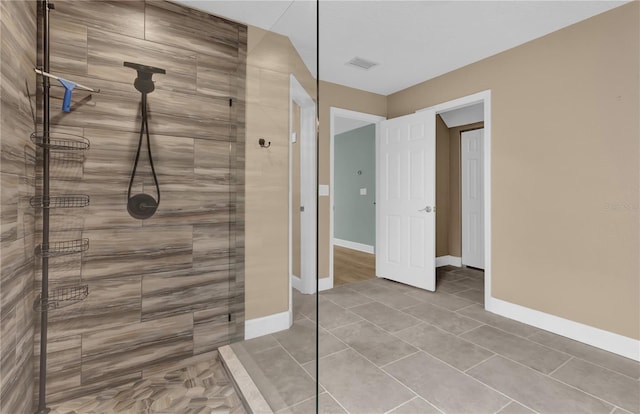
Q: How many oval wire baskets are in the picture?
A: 4